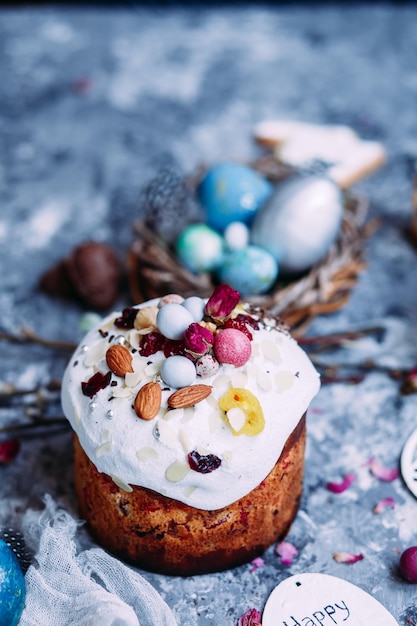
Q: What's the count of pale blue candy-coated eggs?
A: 3